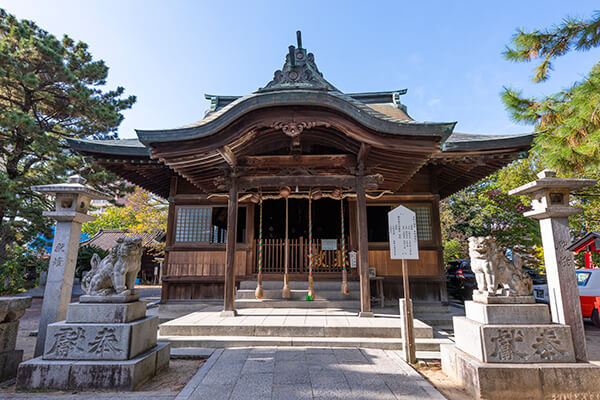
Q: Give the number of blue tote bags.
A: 0